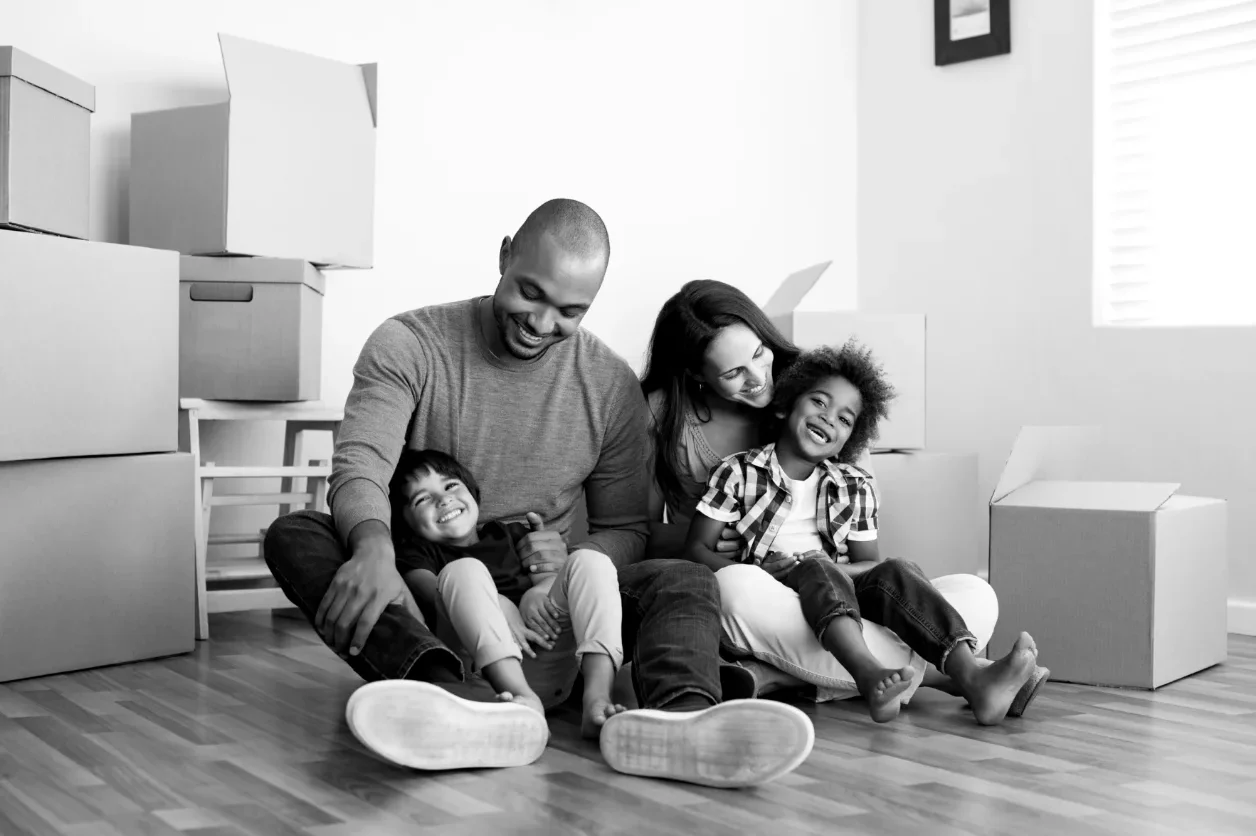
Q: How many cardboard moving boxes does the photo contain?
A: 8